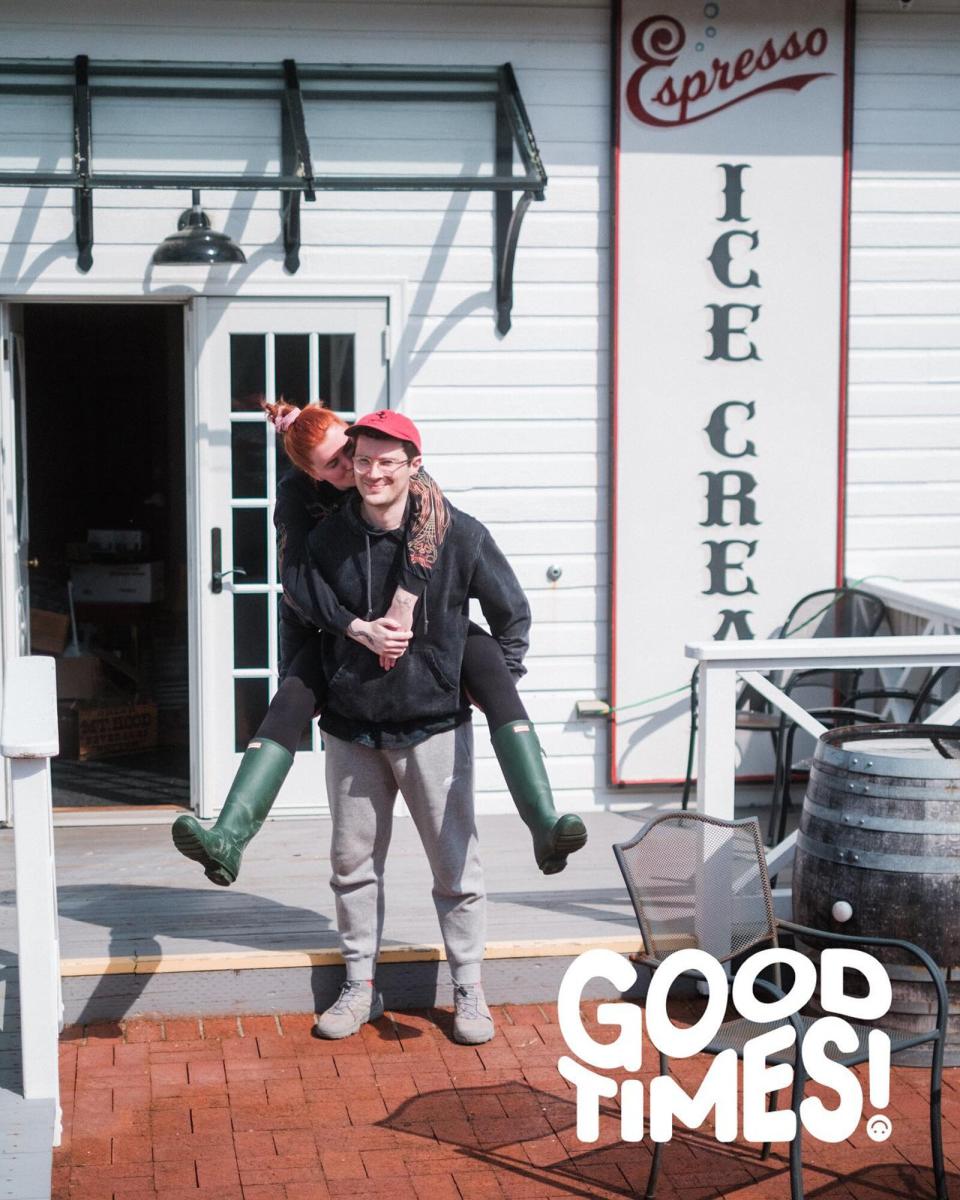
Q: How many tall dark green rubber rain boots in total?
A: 2